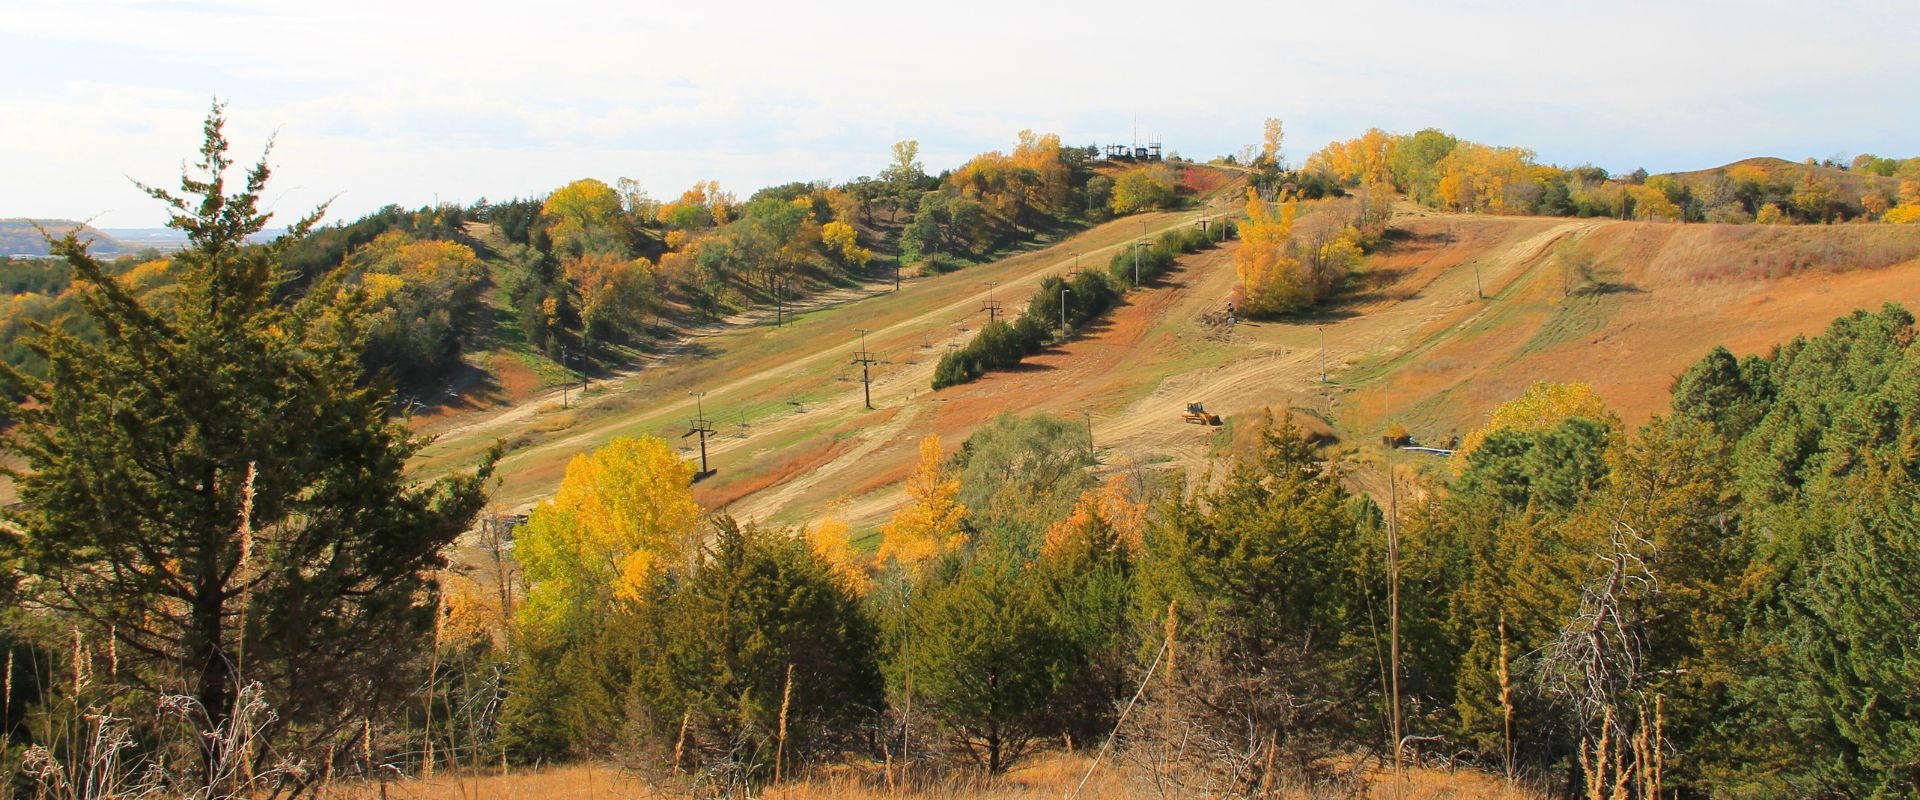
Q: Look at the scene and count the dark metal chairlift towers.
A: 6